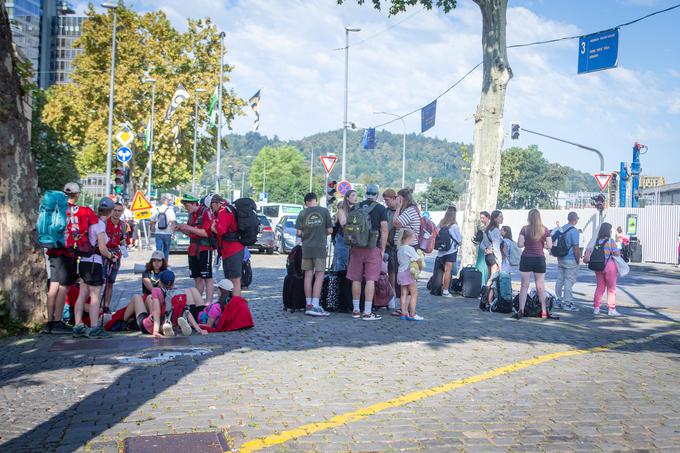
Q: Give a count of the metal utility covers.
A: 2